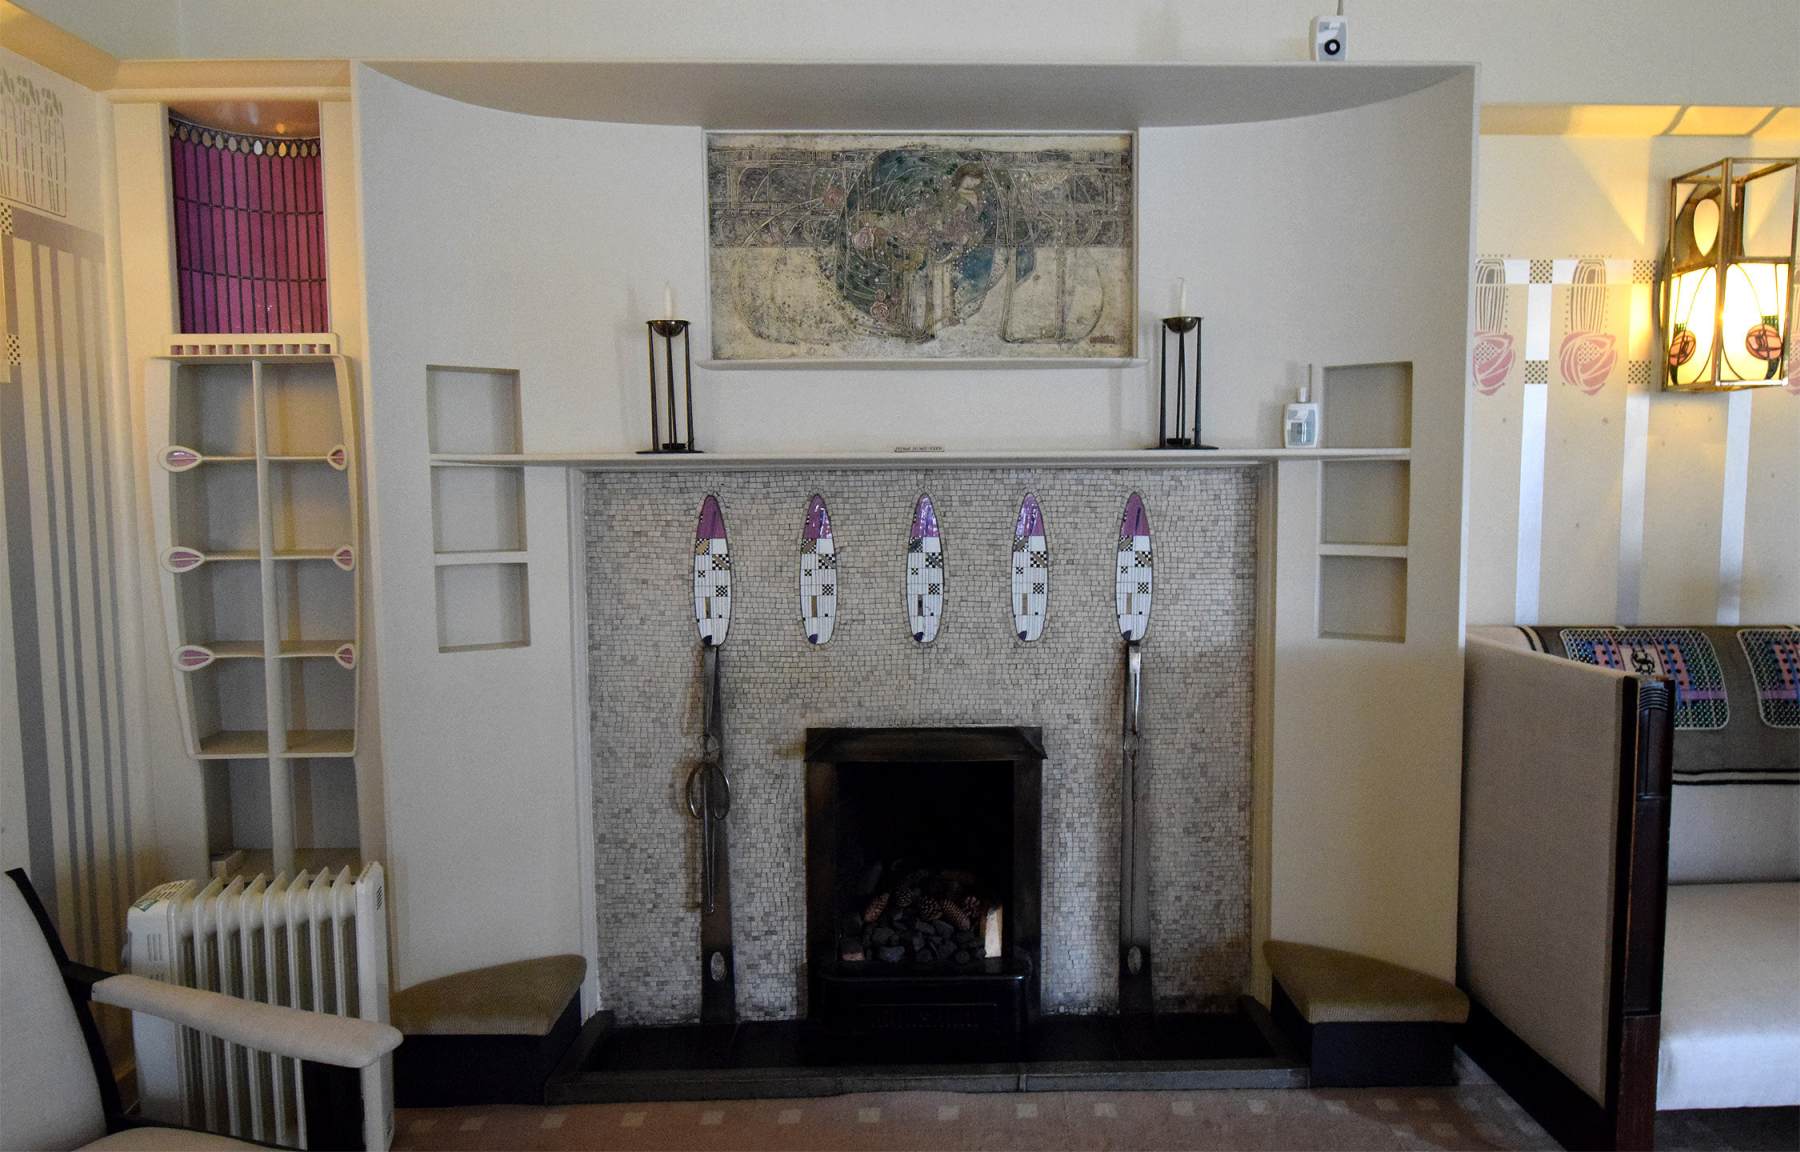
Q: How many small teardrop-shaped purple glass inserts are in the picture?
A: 6